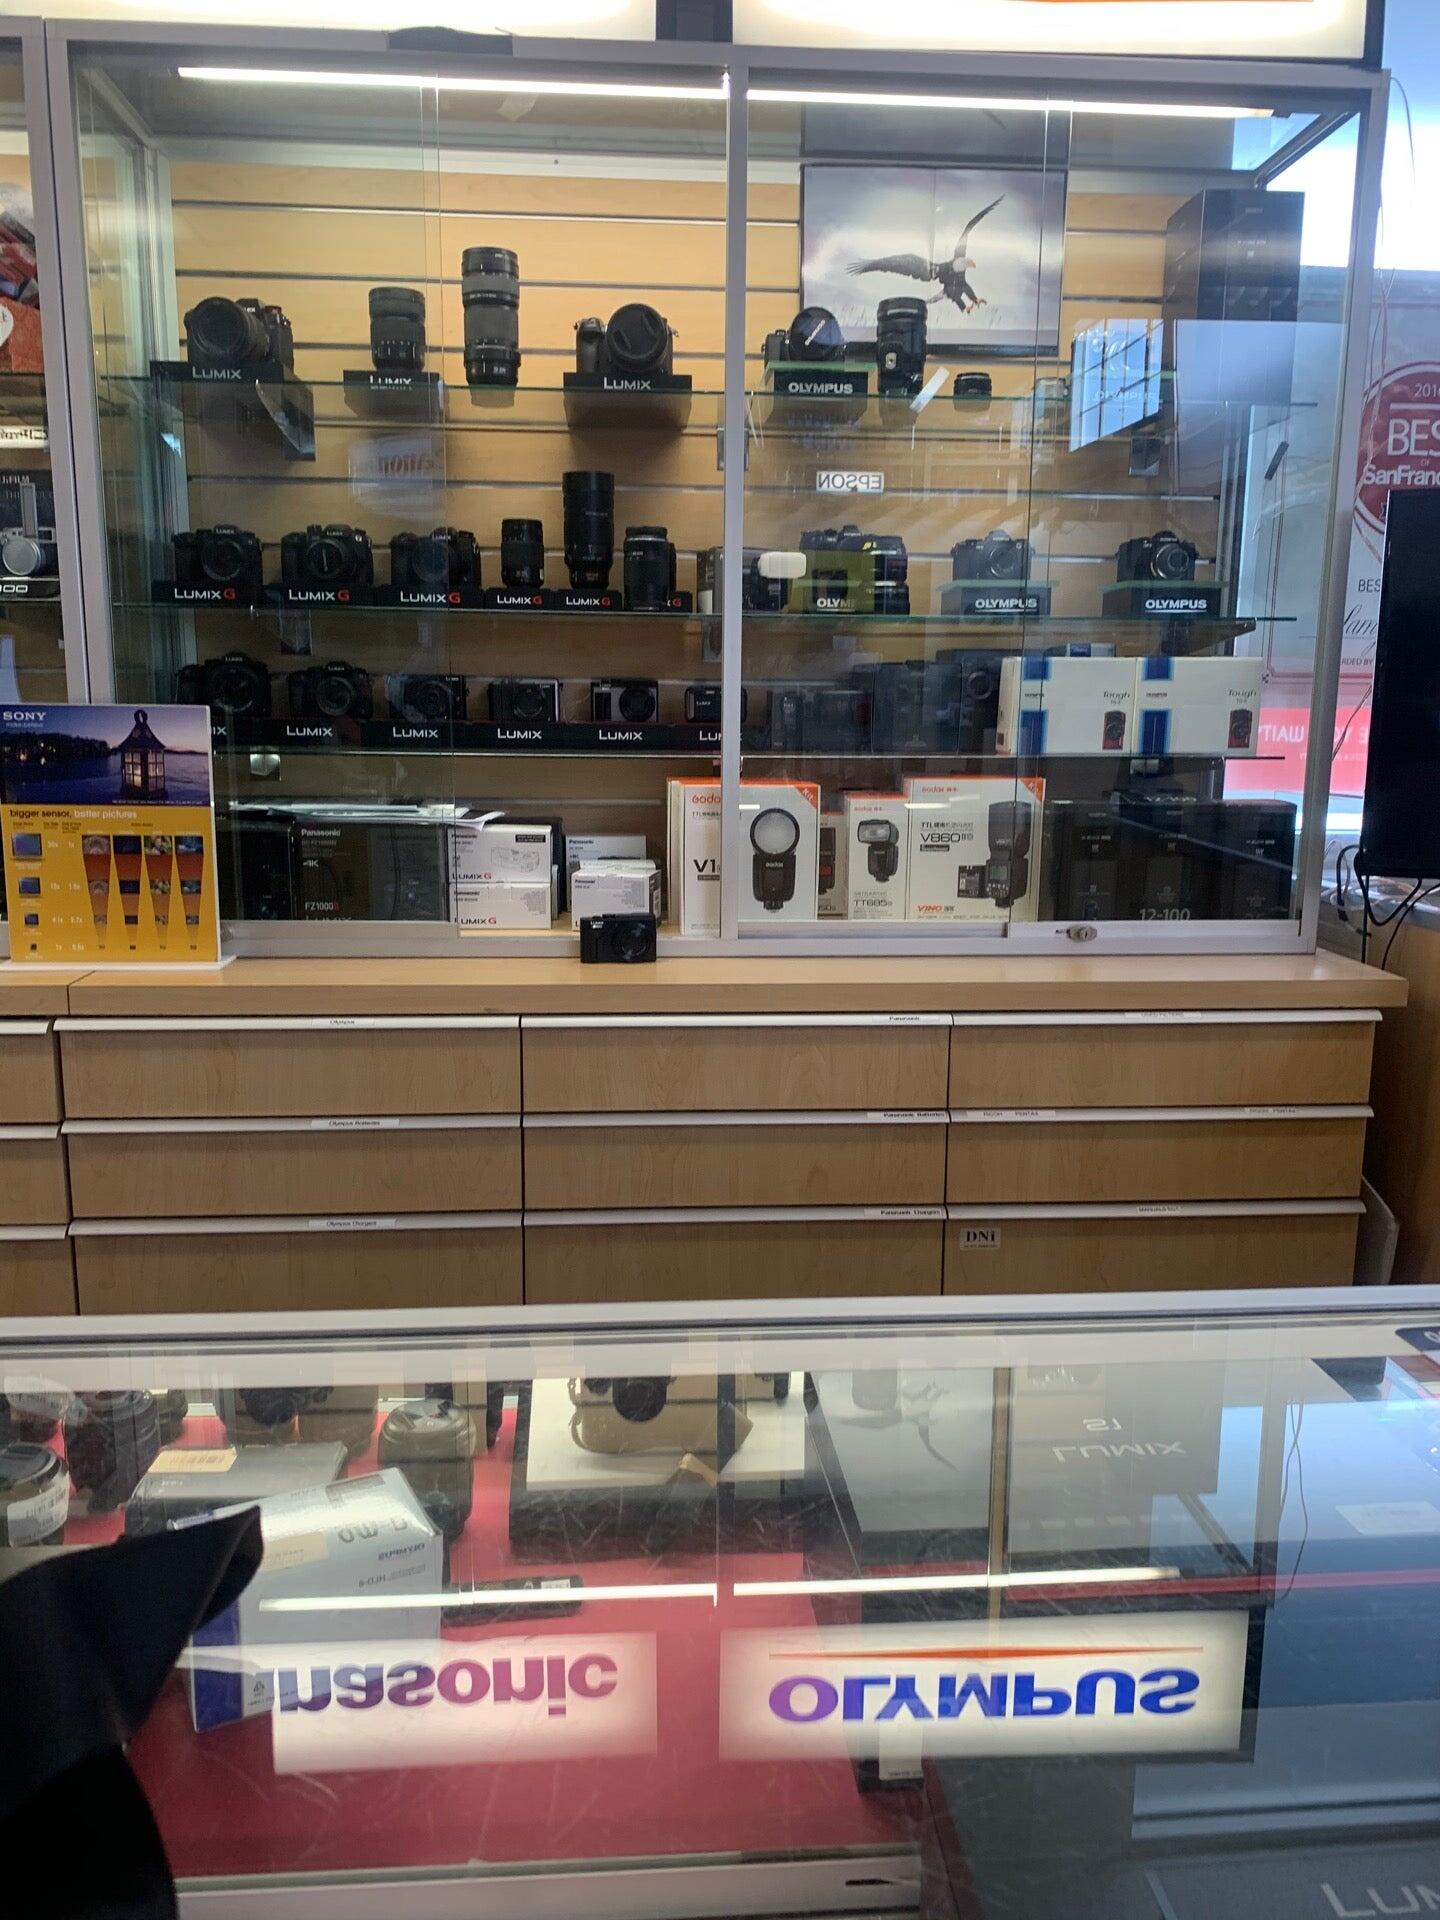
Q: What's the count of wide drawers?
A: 9